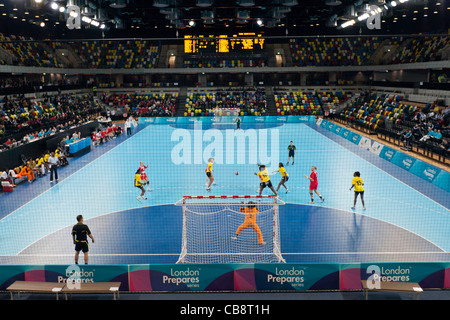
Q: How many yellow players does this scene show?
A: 5